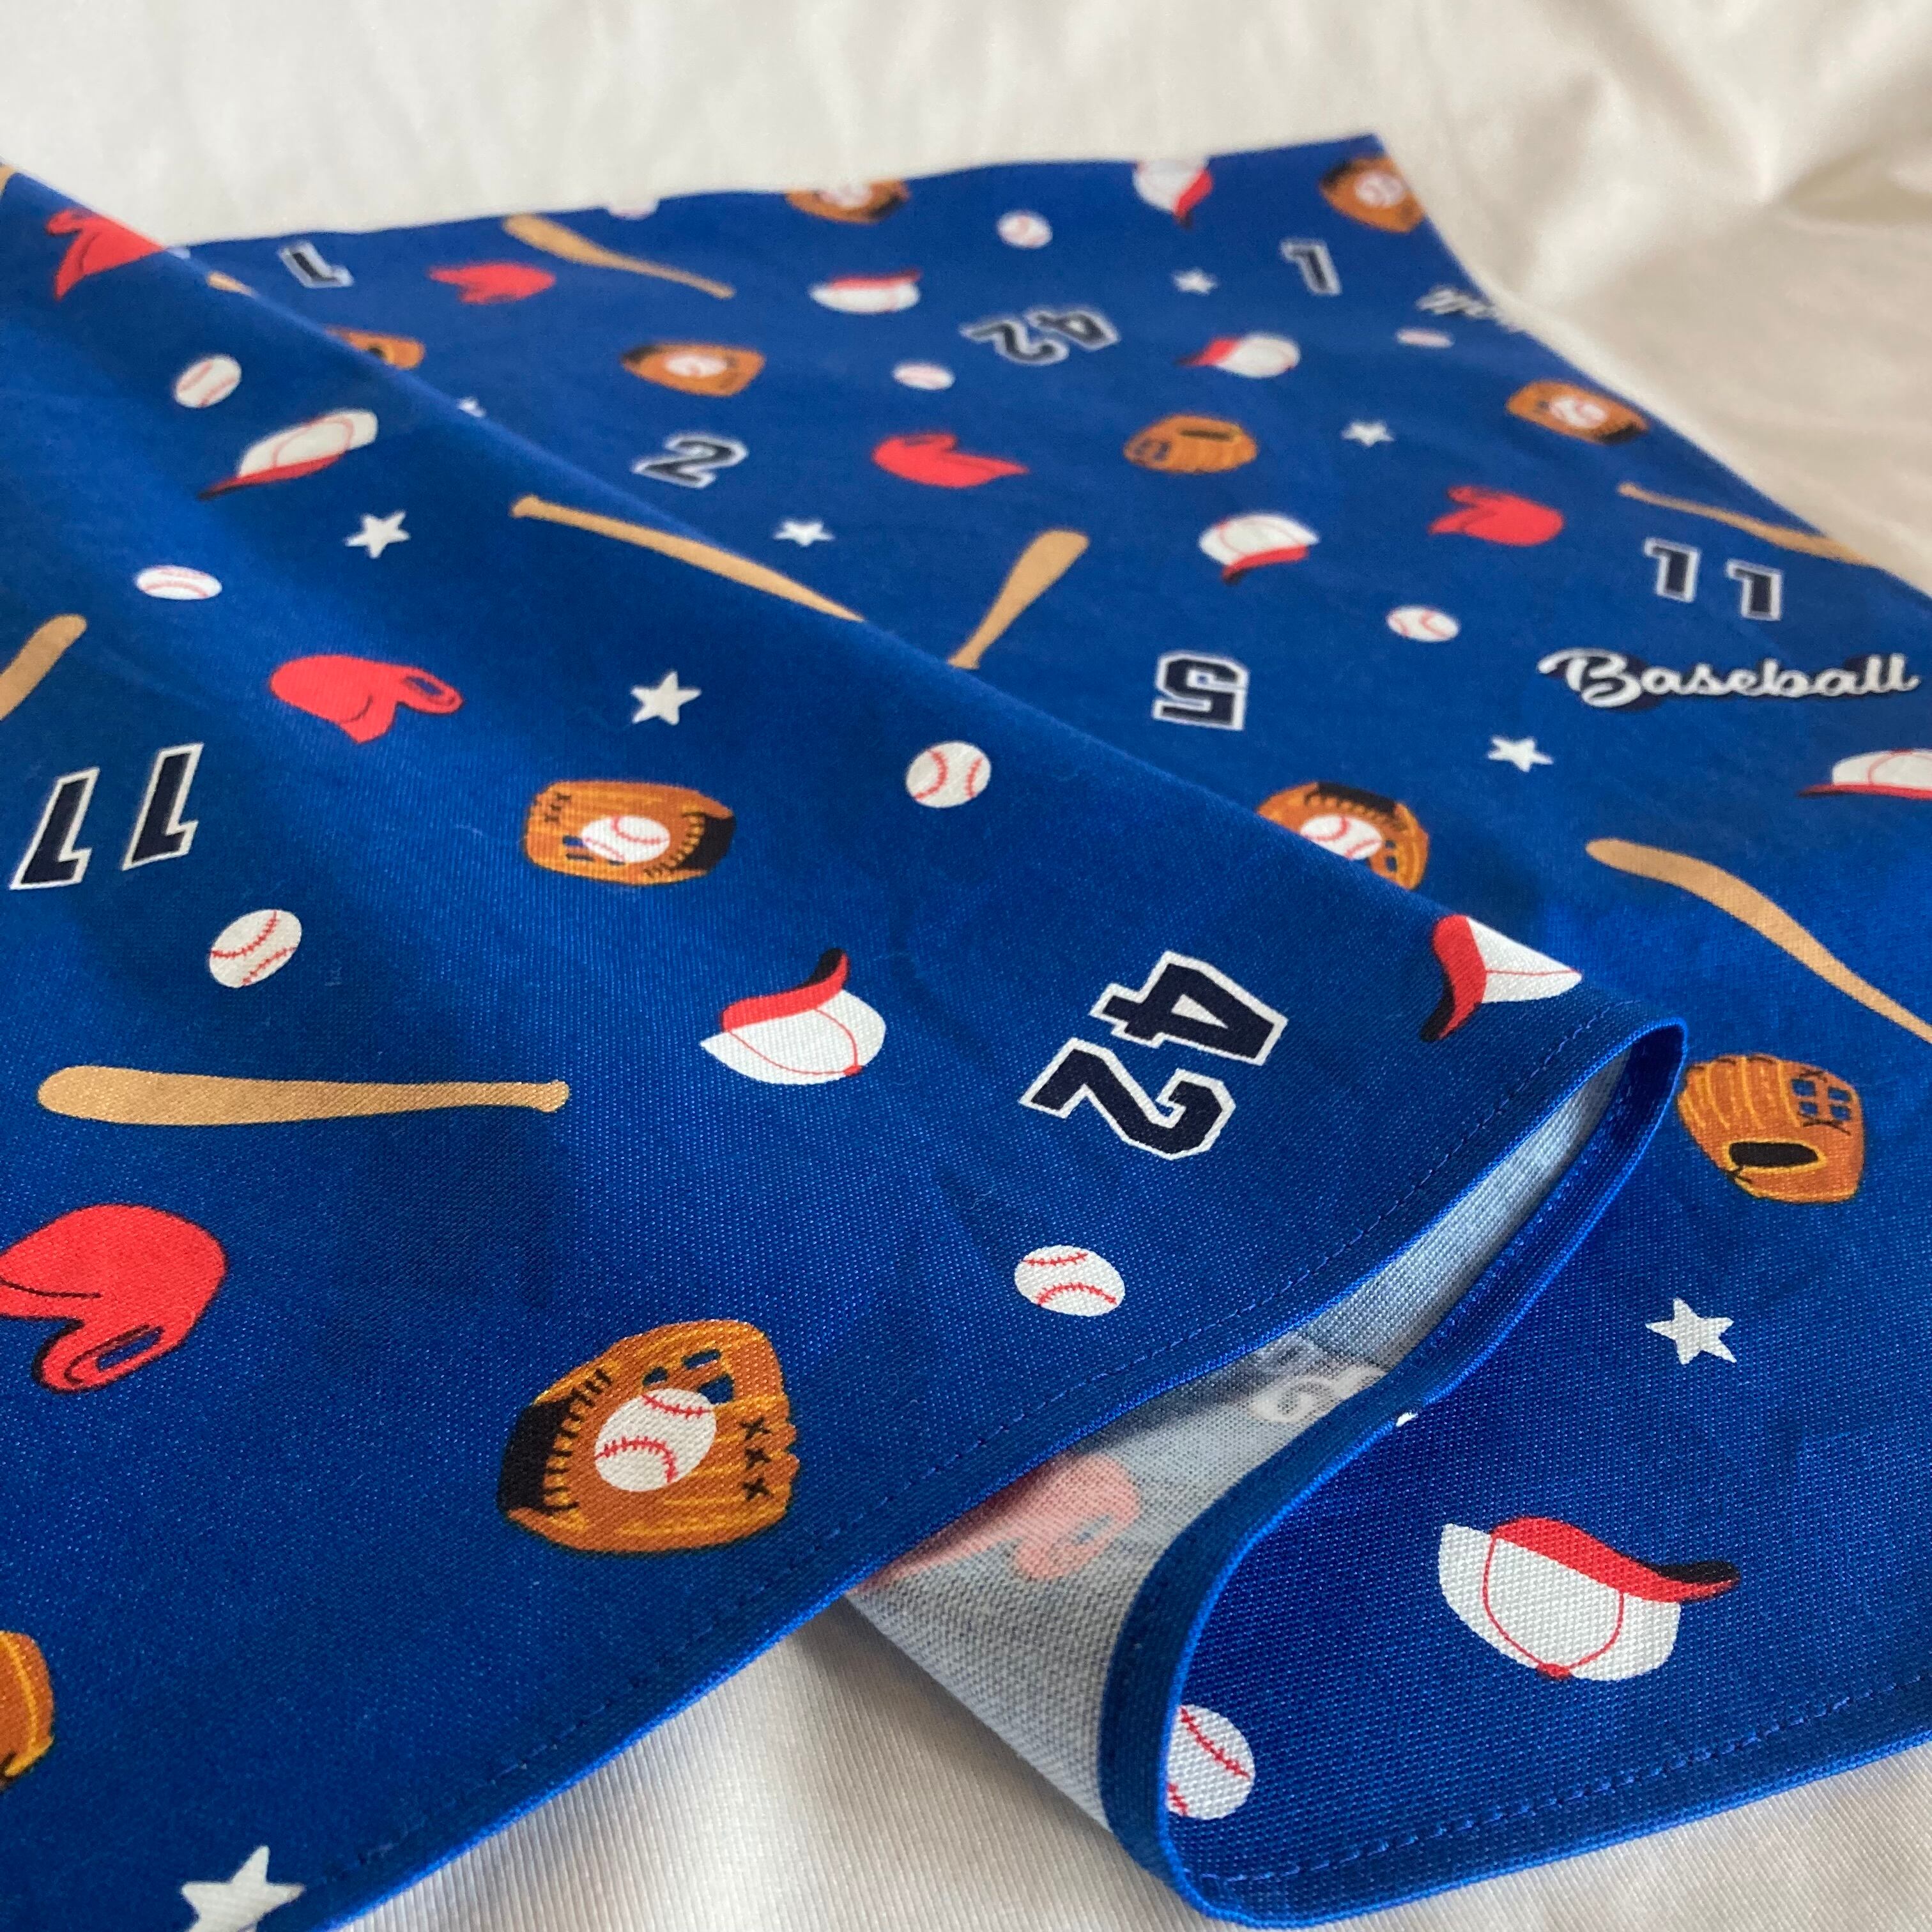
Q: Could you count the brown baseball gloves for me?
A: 11